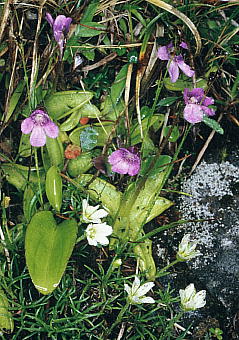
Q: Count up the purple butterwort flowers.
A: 5